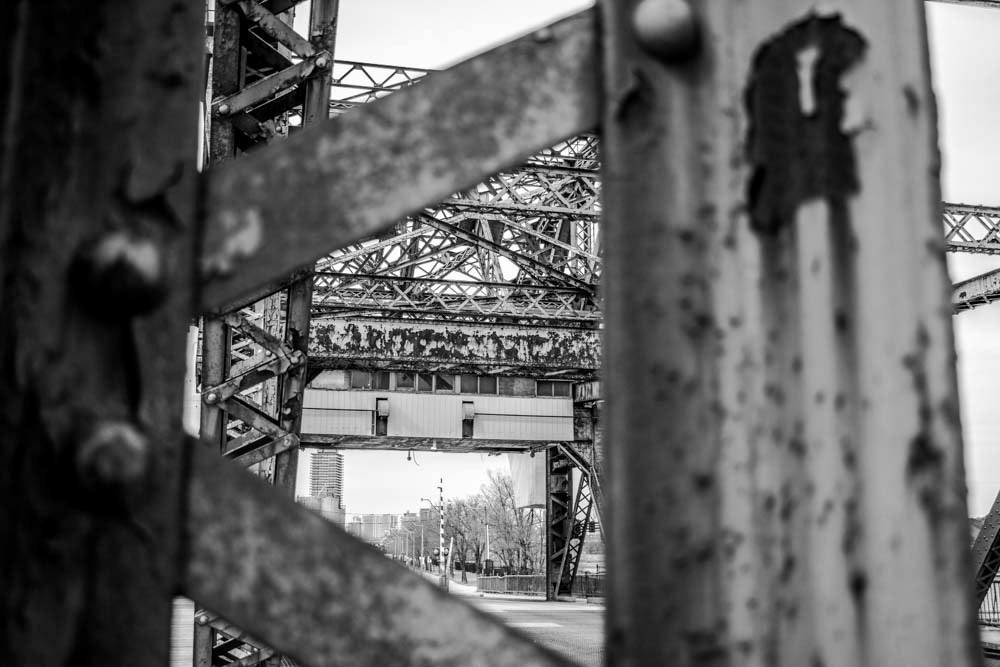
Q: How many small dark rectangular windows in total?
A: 9